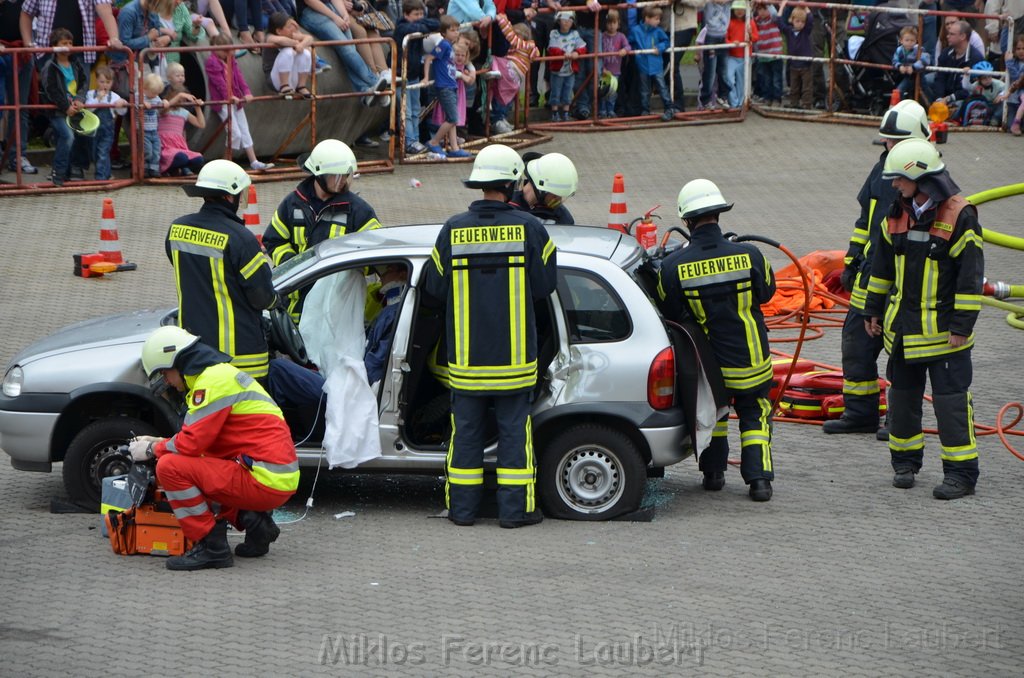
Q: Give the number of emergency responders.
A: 8